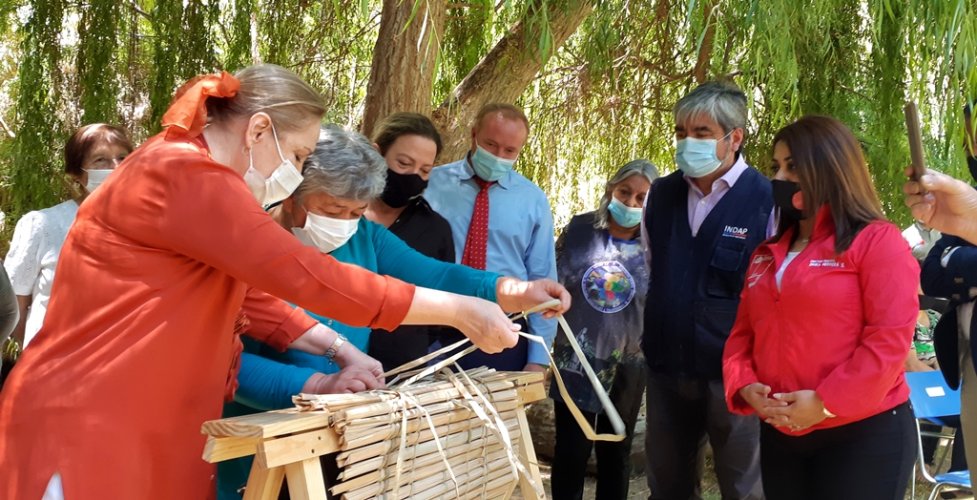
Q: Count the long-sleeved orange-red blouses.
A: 1